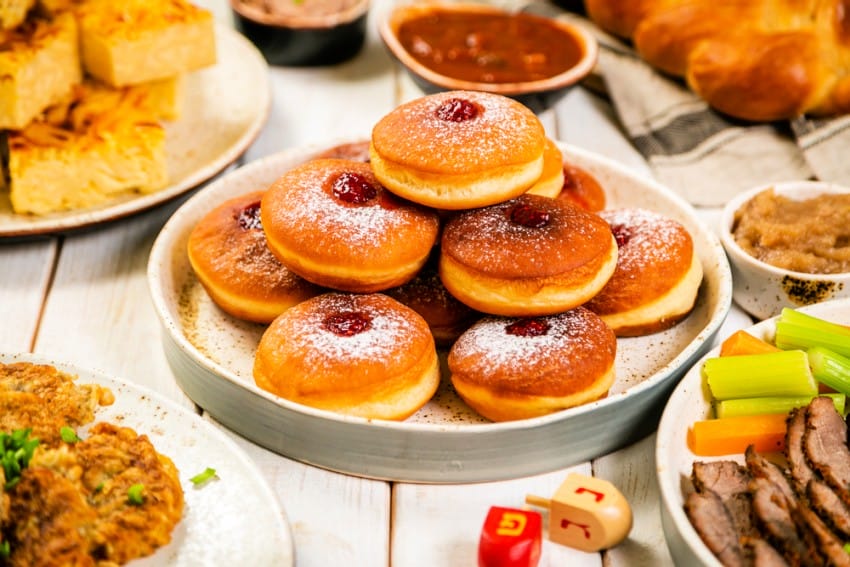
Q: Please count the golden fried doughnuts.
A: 11